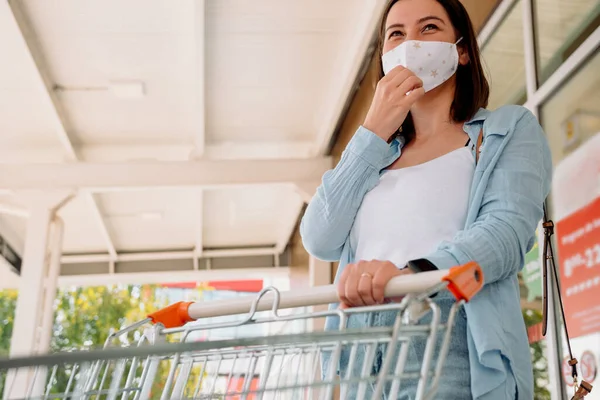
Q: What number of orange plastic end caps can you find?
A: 2